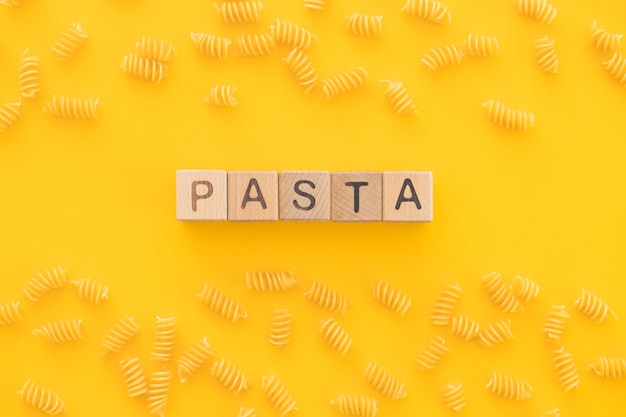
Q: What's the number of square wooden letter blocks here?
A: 5